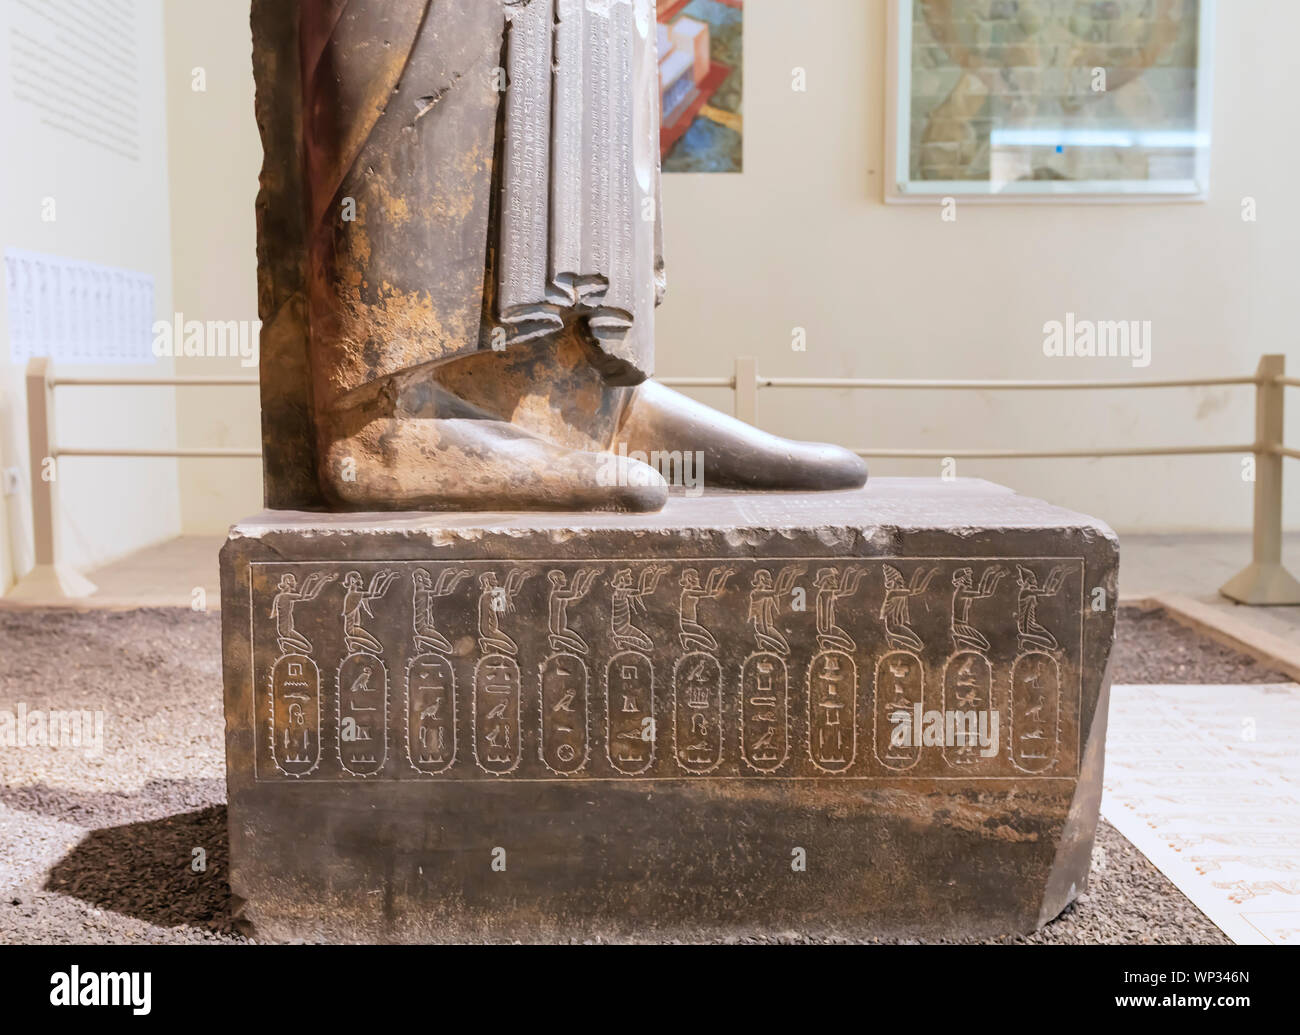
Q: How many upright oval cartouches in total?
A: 12